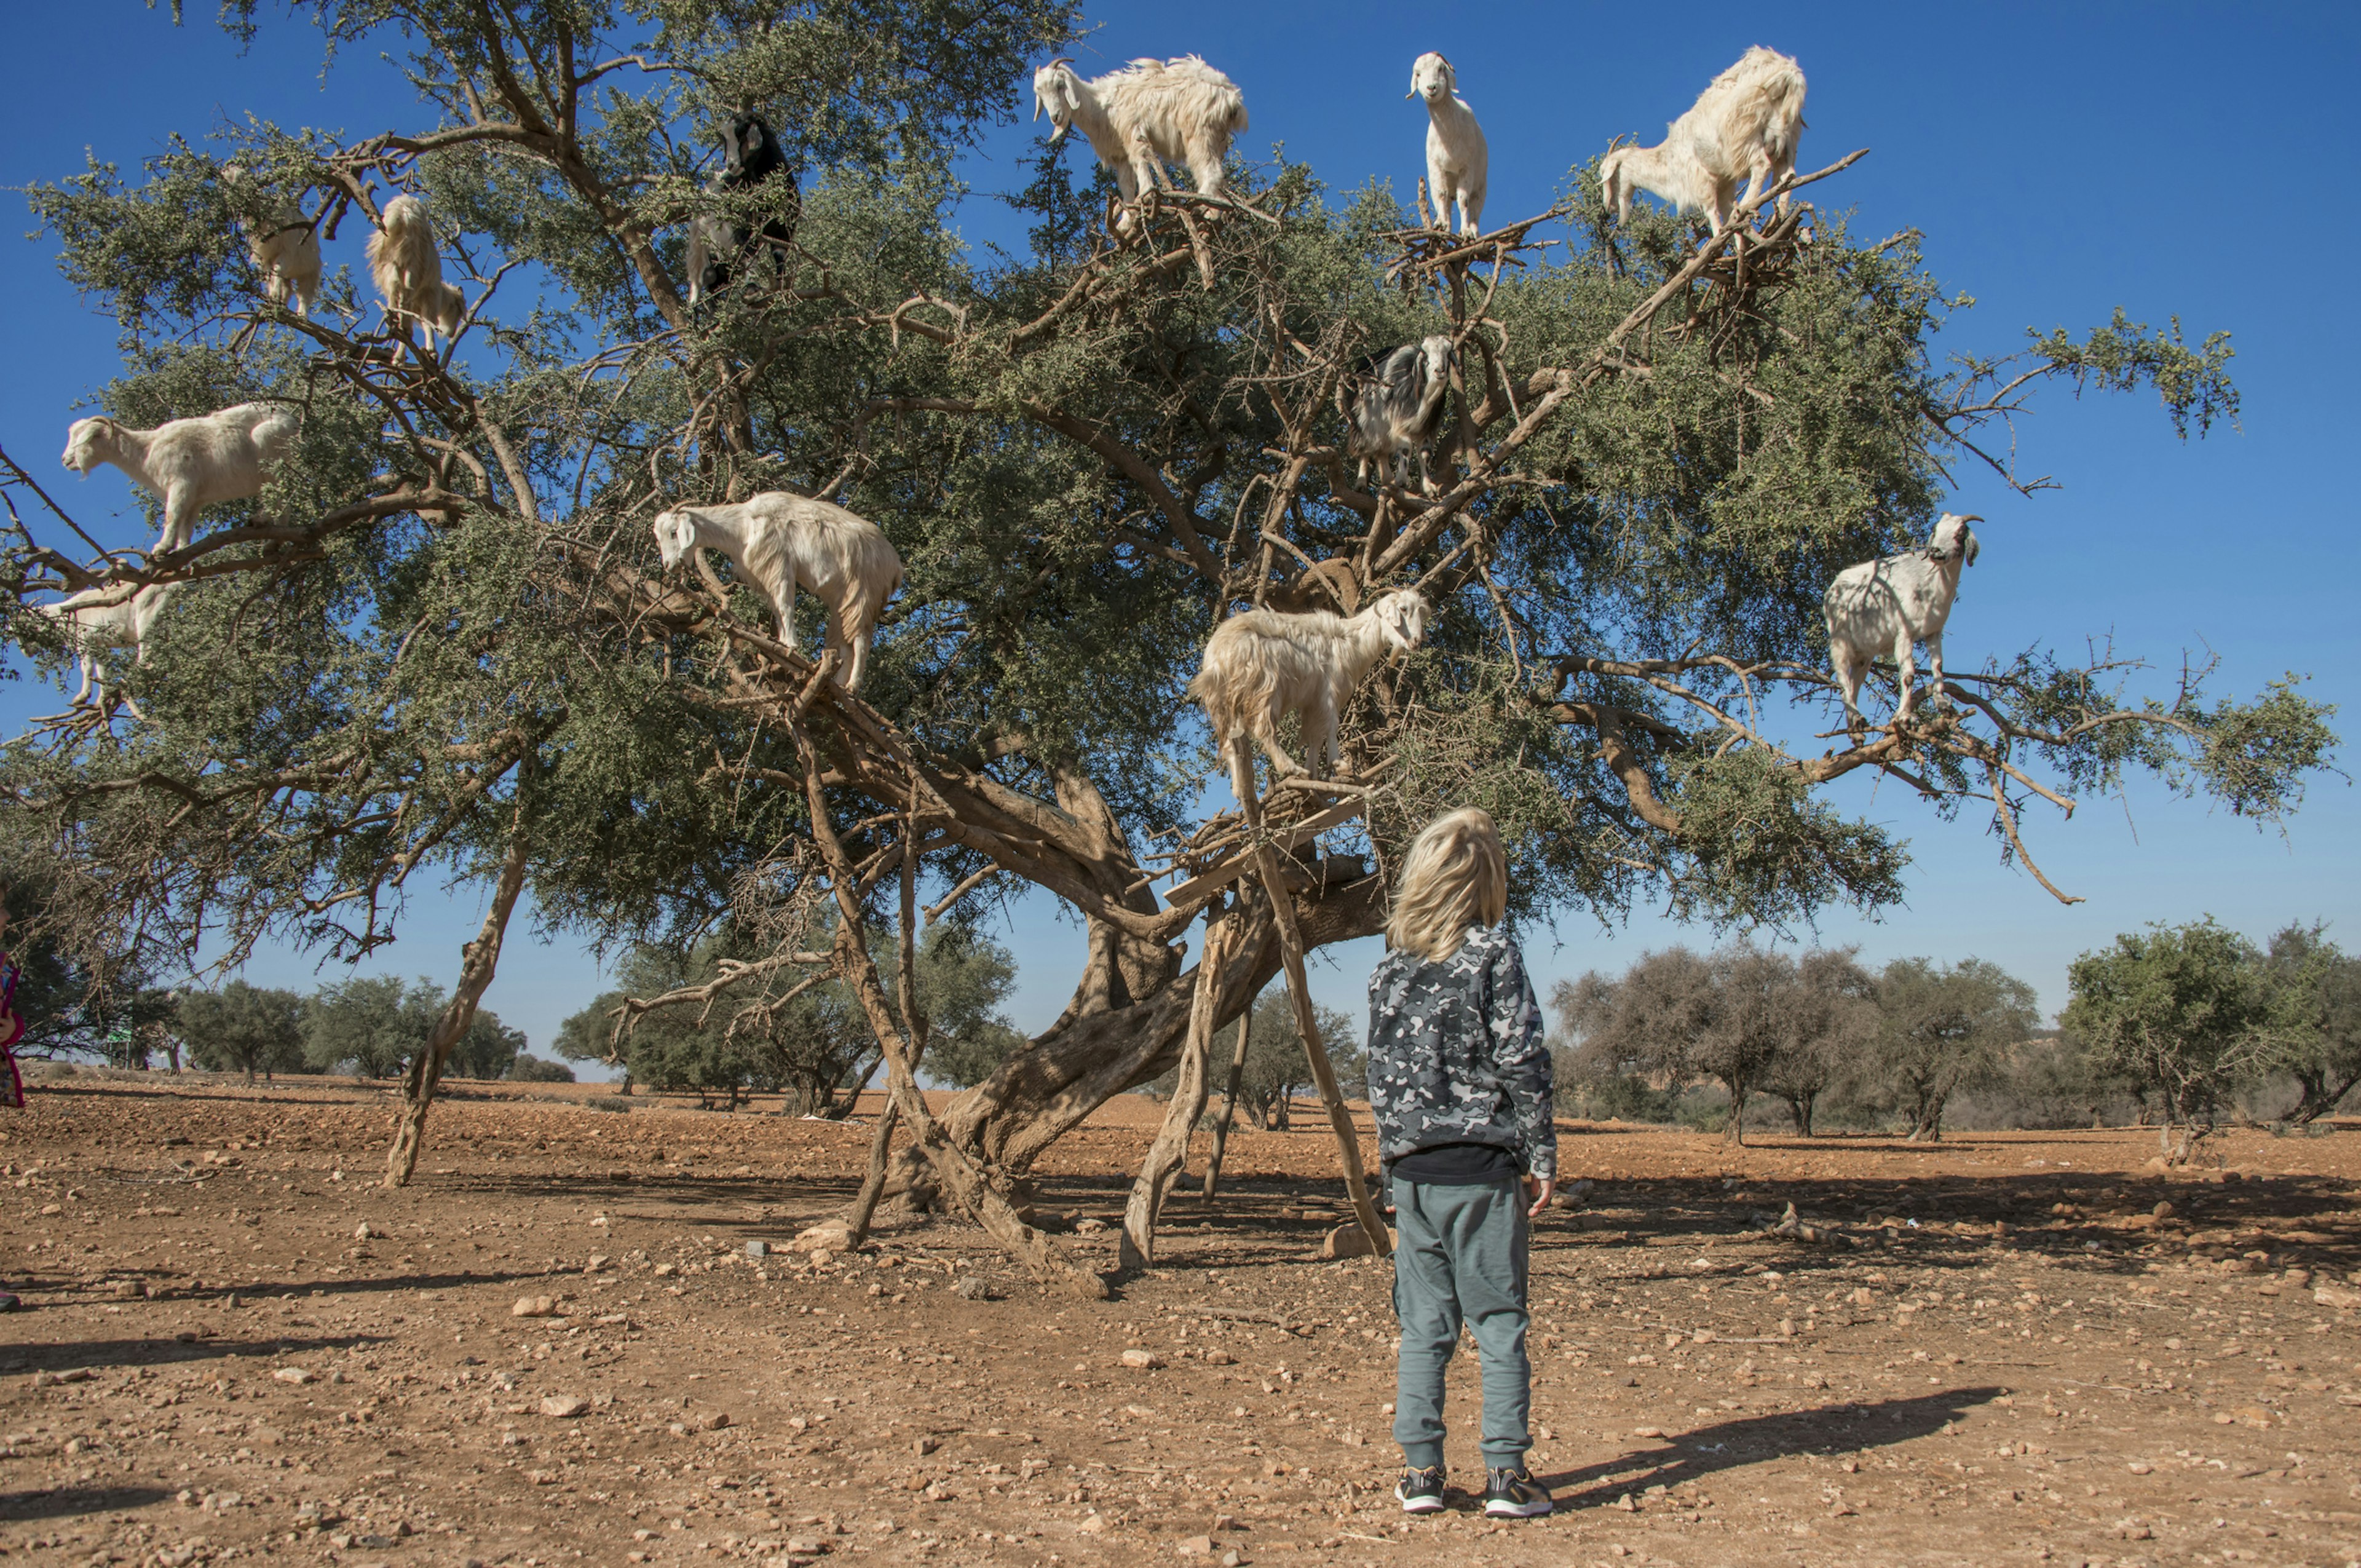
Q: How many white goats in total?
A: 10